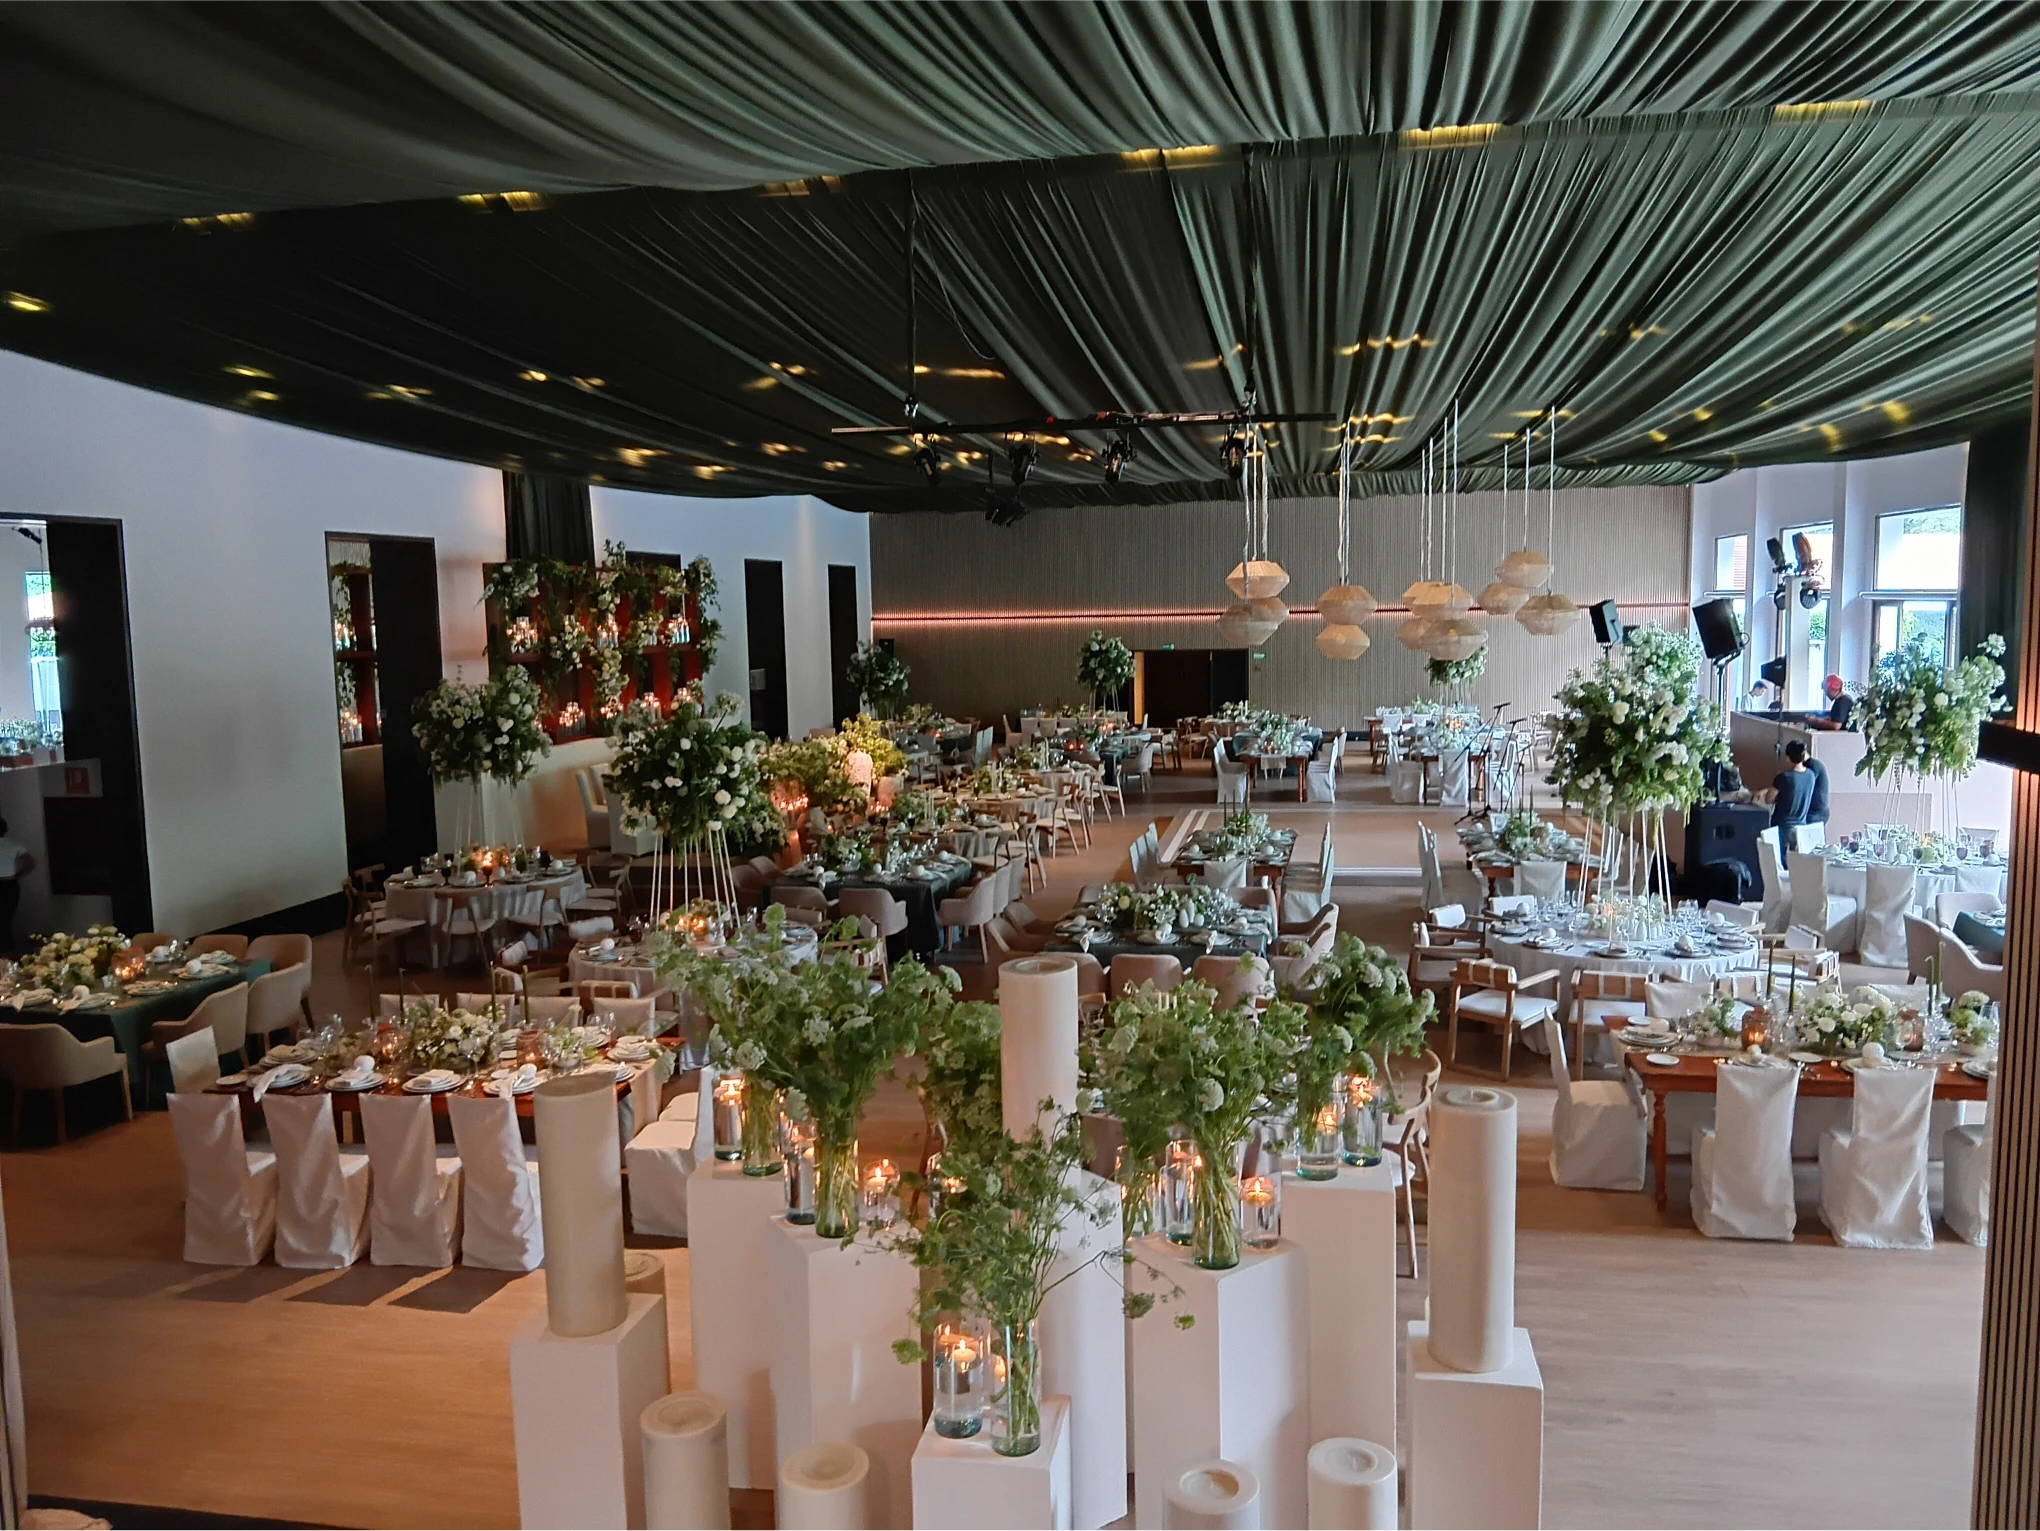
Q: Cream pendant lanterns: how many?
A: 12